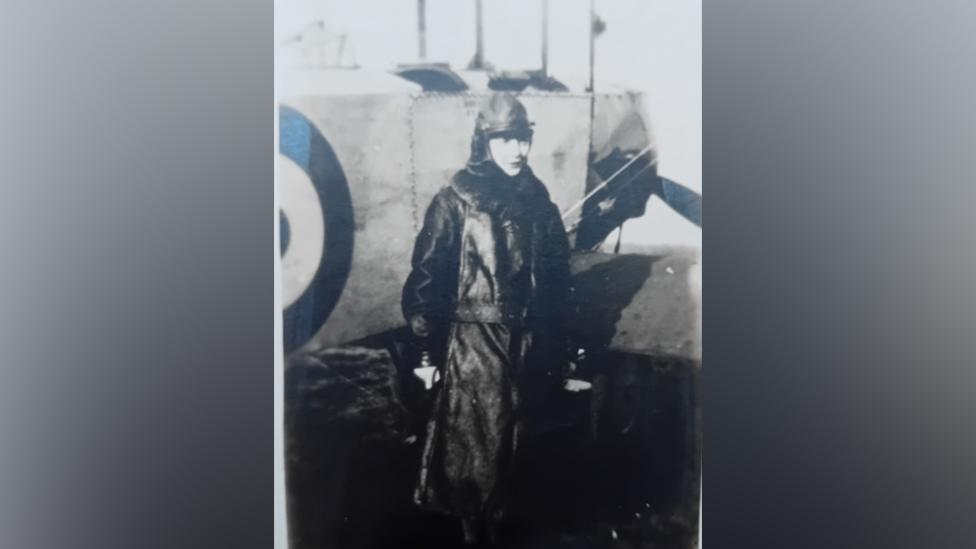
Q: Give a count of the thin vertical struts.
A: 4